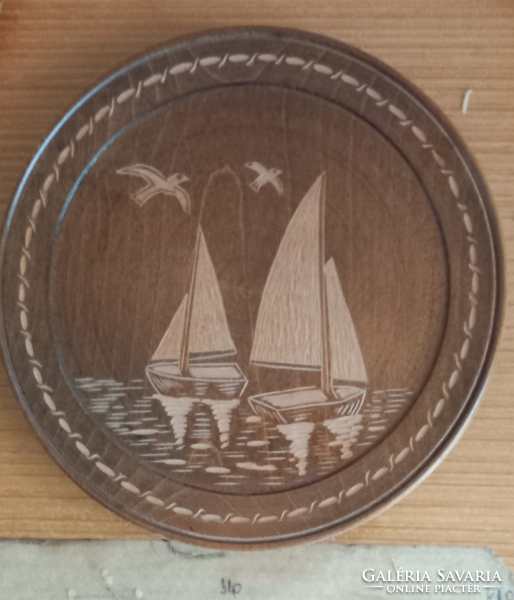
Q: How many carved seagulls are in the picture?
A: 2